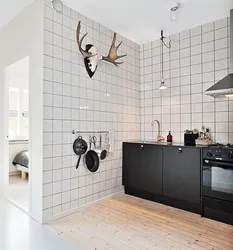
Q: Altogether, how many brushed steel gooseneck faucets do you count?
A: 1